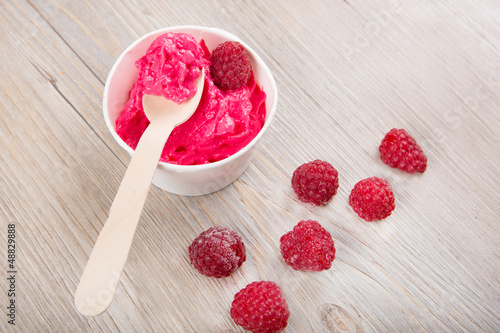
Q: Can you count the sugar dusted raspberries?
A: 1